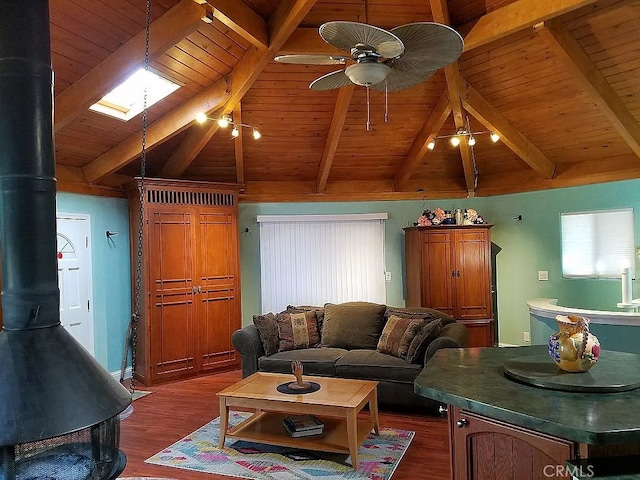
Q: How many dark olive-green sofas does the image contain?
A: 1